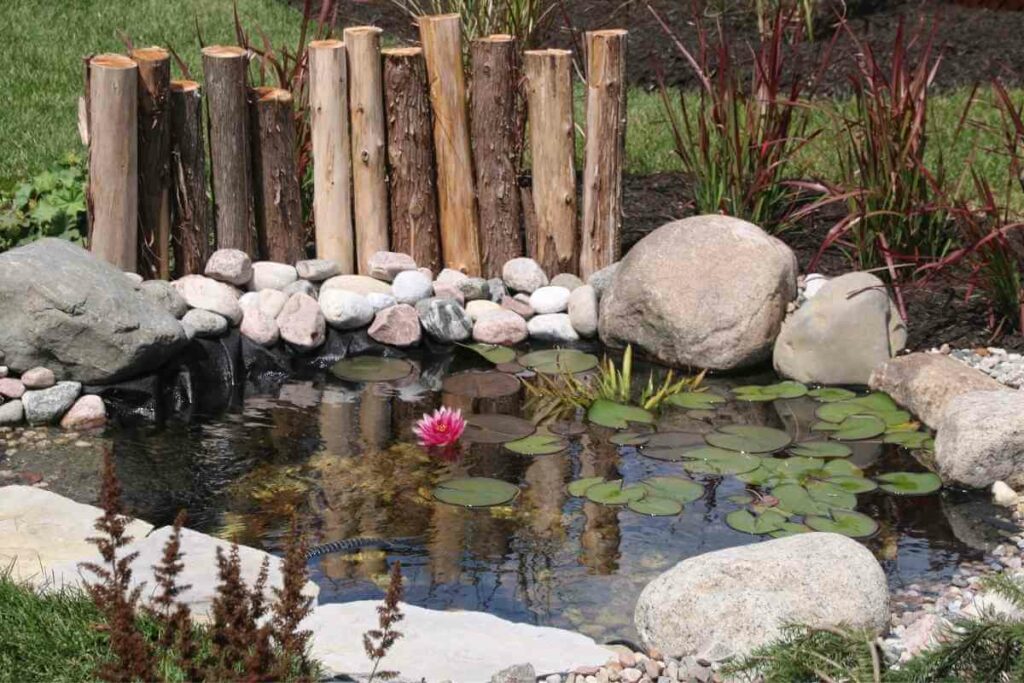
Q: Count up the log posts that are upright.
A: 12